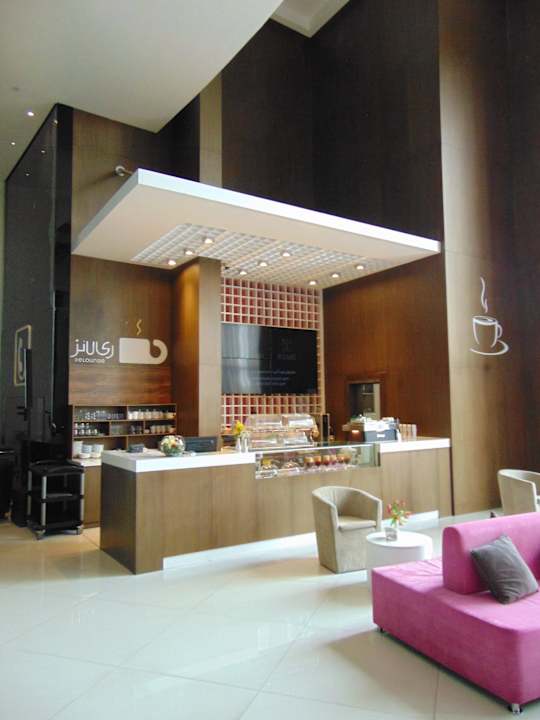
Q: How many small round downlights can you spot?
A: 11